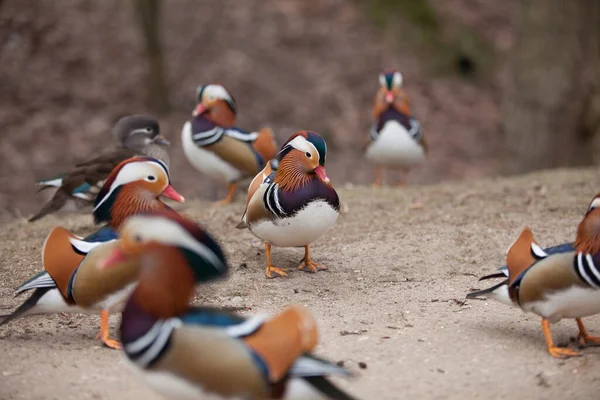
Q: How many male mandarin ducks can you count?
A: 6